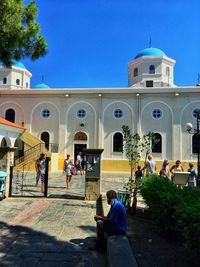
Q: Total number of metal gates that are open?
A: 1